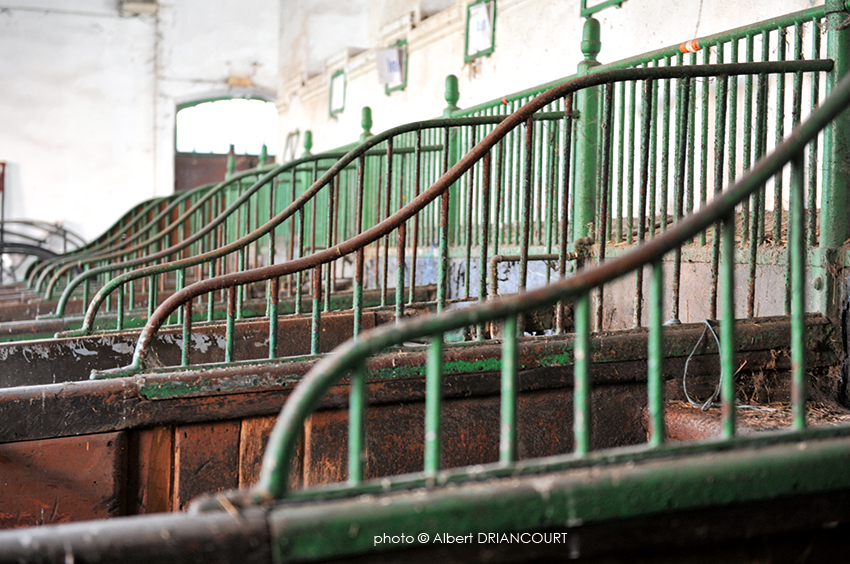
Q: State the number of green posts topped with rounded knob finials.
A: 6